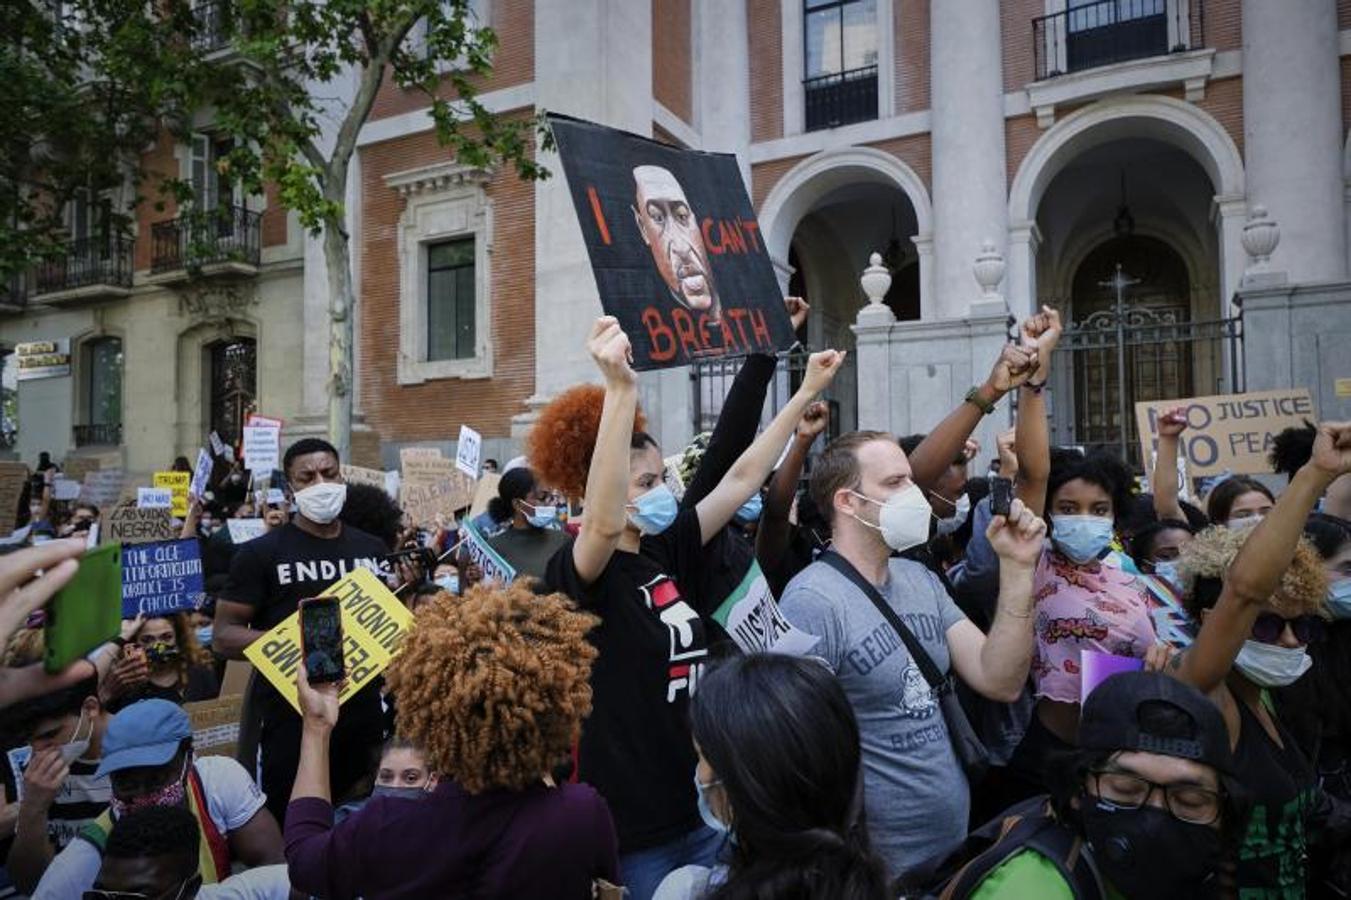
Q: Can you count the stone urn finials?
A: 3